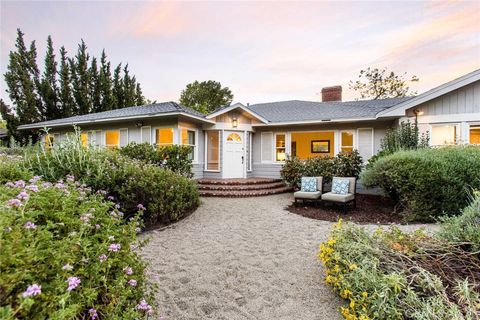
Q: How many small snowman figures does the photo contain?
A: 0